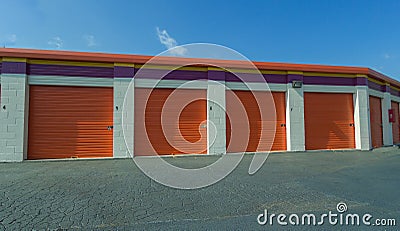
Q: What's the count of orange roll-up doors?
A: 6